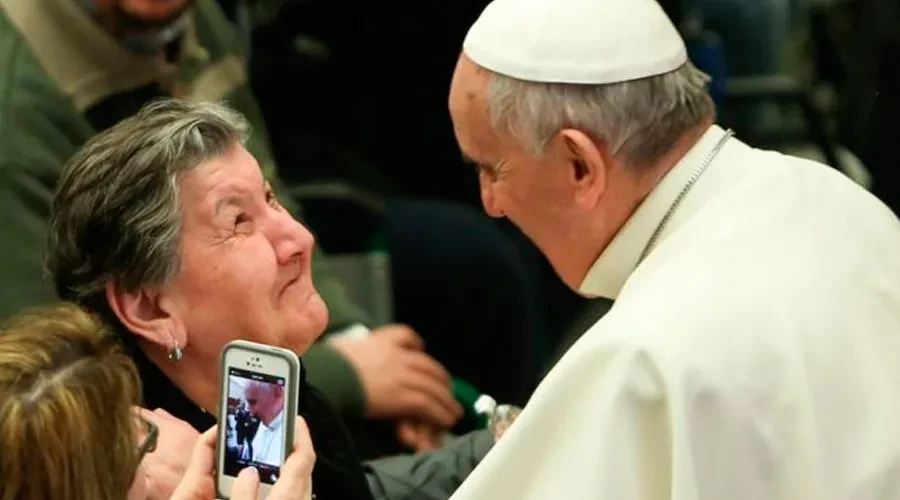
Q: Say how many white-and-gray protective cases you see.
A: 1